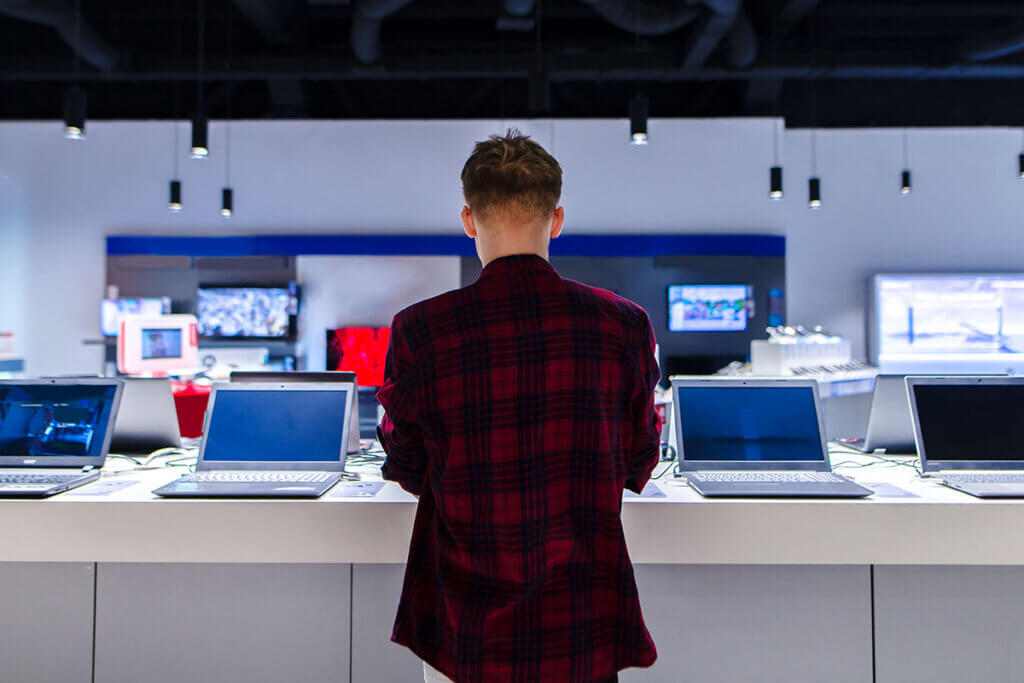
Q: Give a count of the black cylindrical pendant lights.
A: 9